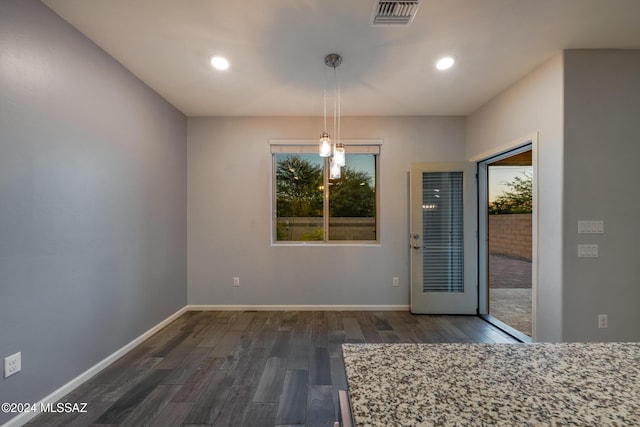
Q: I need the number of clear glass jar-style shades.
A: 3